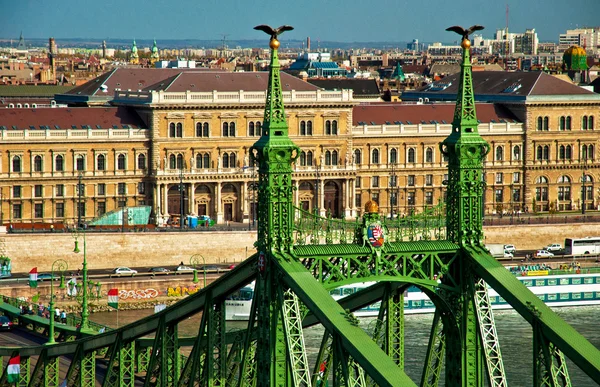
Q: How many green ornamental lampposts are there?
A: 3